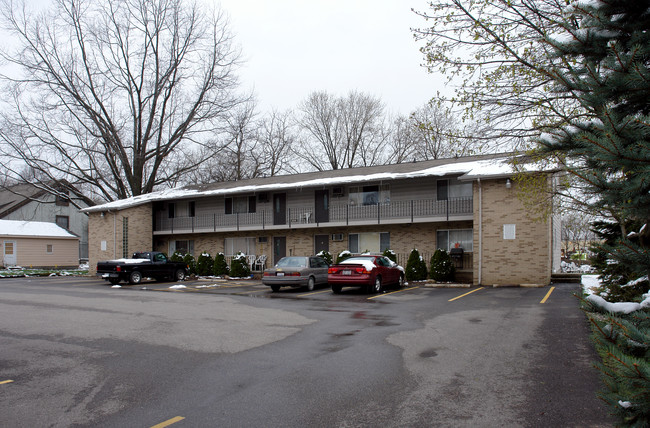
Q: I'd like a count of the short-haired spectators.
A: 0